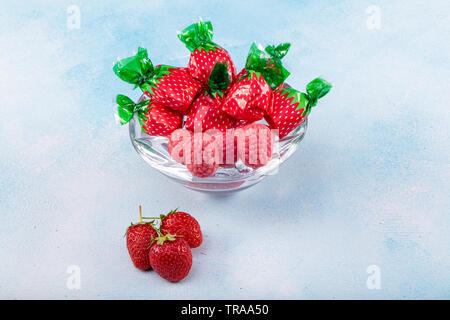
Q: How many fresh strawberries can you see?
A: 3